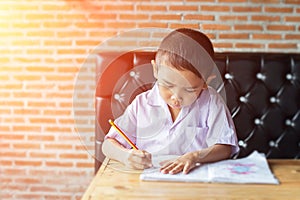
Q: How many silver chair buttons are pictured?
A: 11